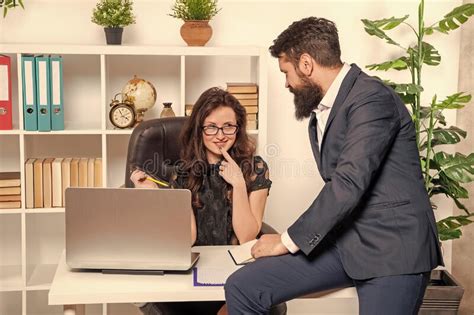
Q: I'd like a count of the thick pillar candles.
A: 0